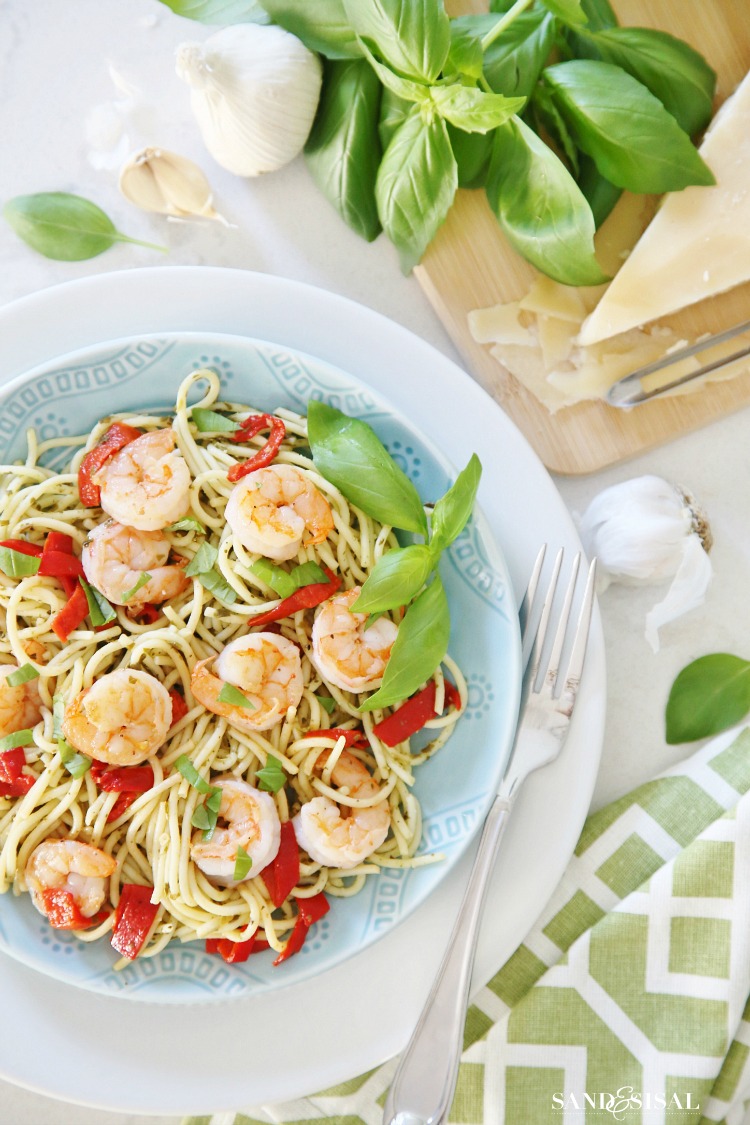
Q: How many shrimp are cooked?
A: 10